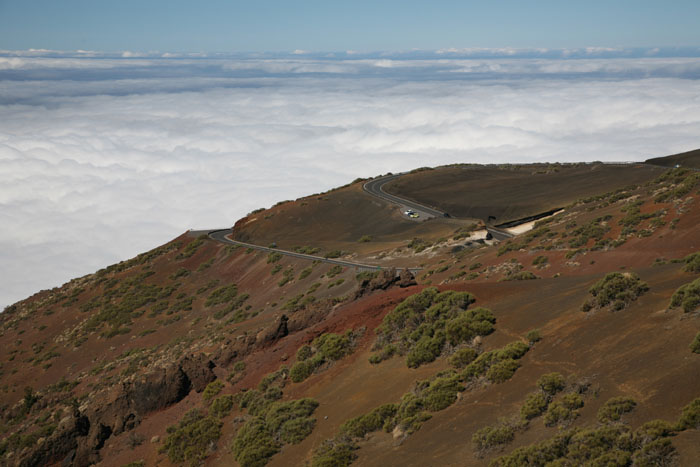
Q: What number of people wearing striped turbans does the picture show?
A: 0